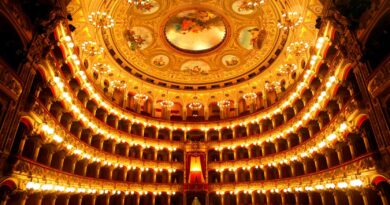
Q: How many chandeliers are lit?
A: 15